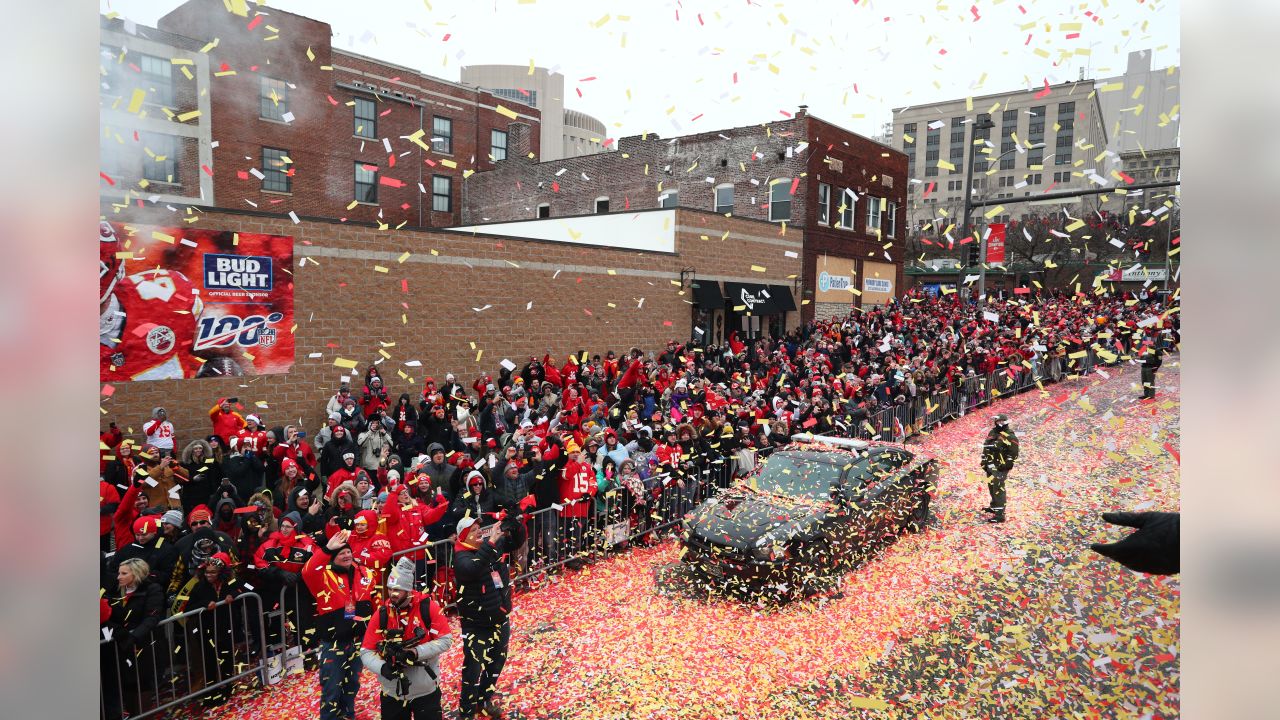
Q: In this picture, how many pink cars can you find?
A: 0